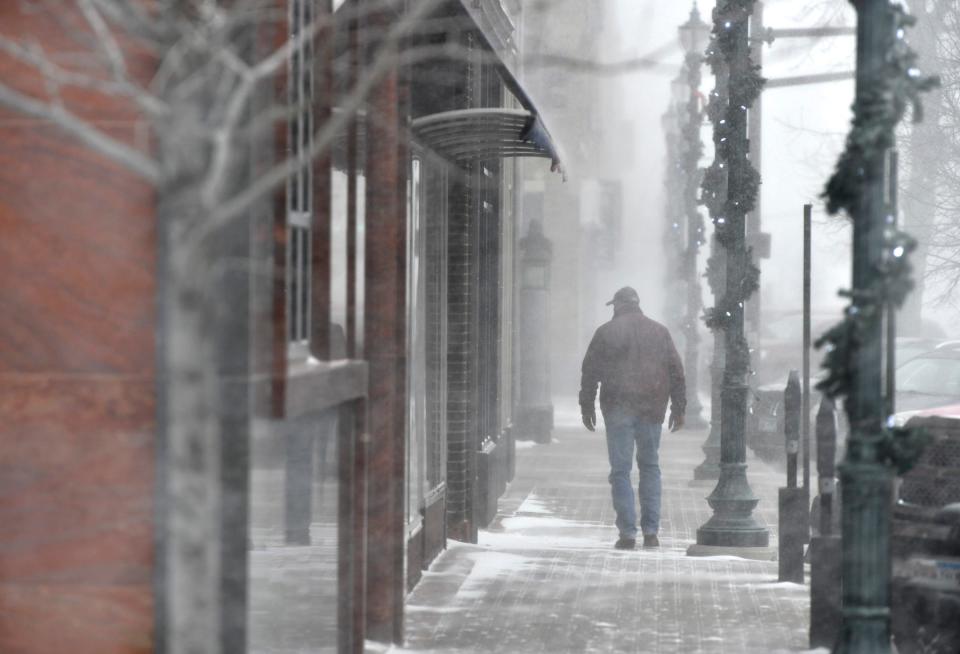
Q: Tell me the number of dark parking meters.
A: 2